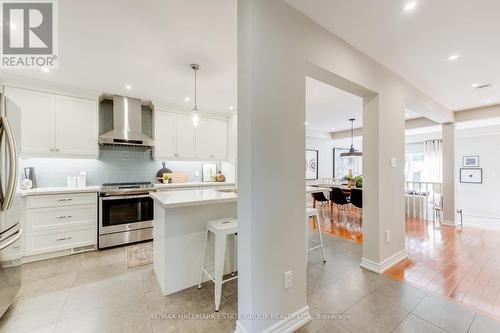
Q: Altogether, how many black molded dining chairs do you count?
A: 3